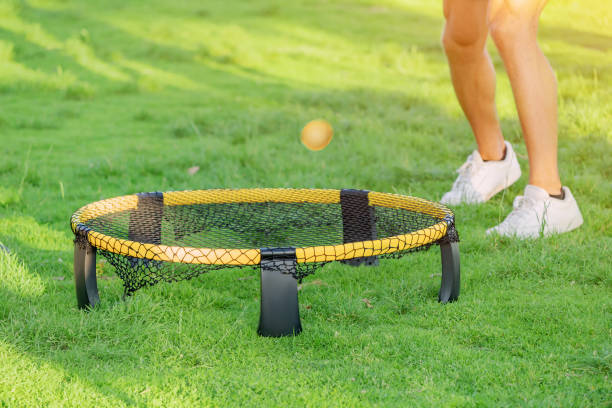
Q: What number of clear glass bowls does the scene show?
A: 0